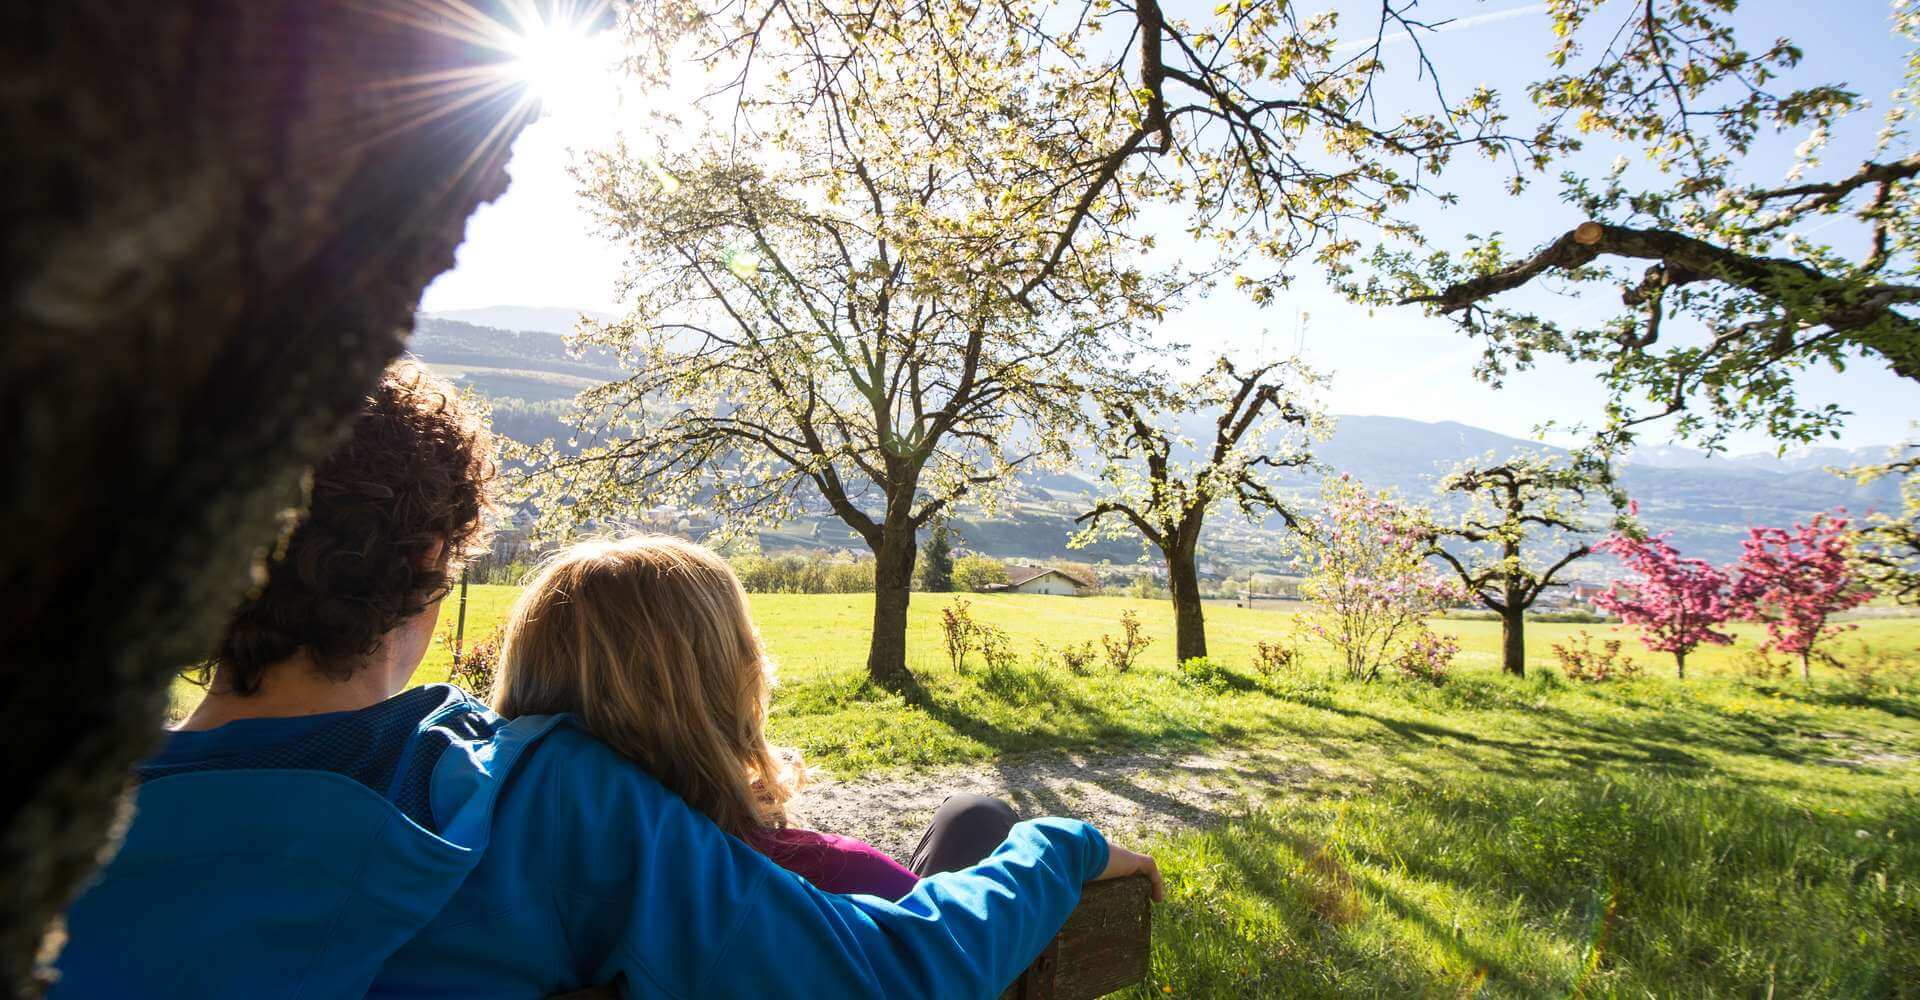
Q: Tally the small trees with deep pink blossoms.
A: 2